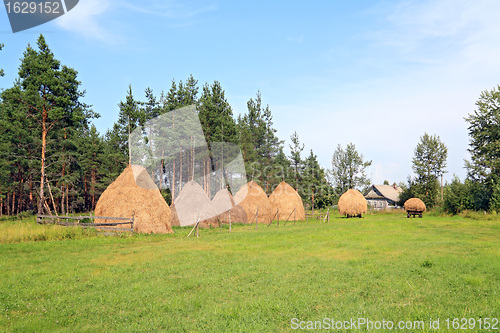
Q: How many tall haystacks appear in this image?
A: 5